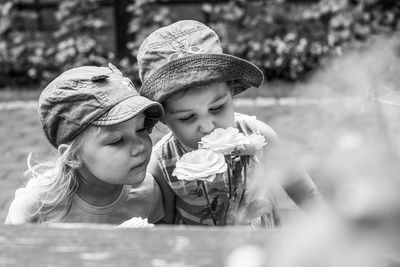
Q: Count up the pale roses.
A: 4